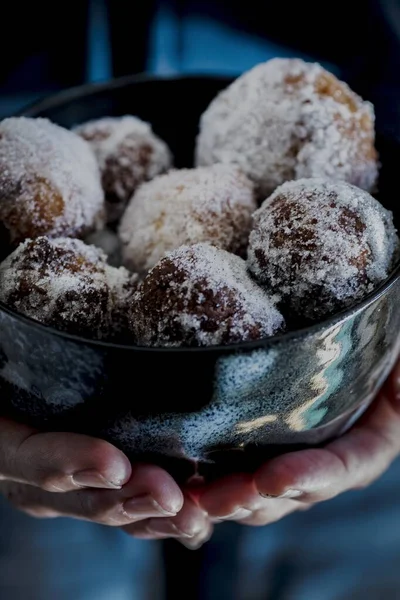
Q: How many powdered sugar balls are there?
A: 7